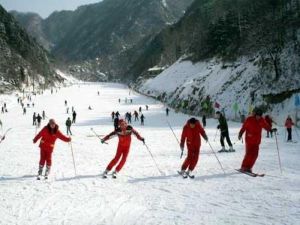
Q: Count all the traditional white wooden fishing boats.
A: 0